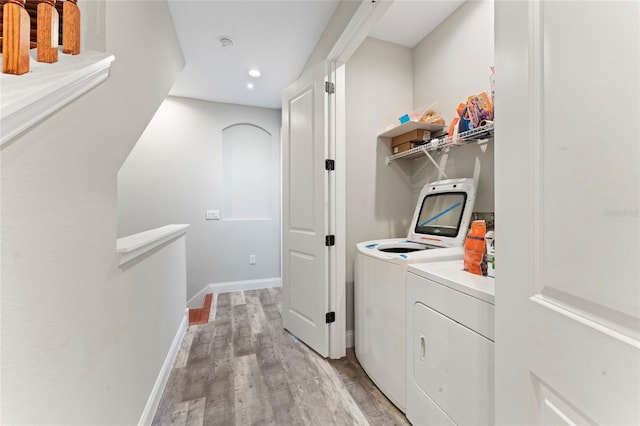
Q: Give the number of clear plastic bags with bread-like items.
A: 1